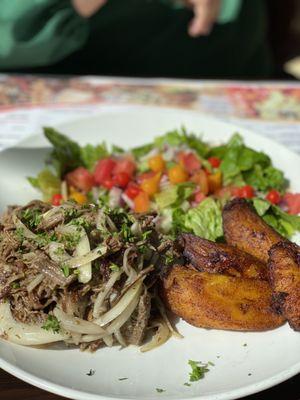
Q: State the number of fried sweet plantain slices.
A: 4